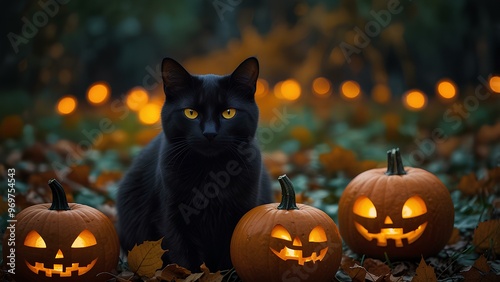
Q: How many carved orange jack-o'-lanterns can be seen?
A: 3